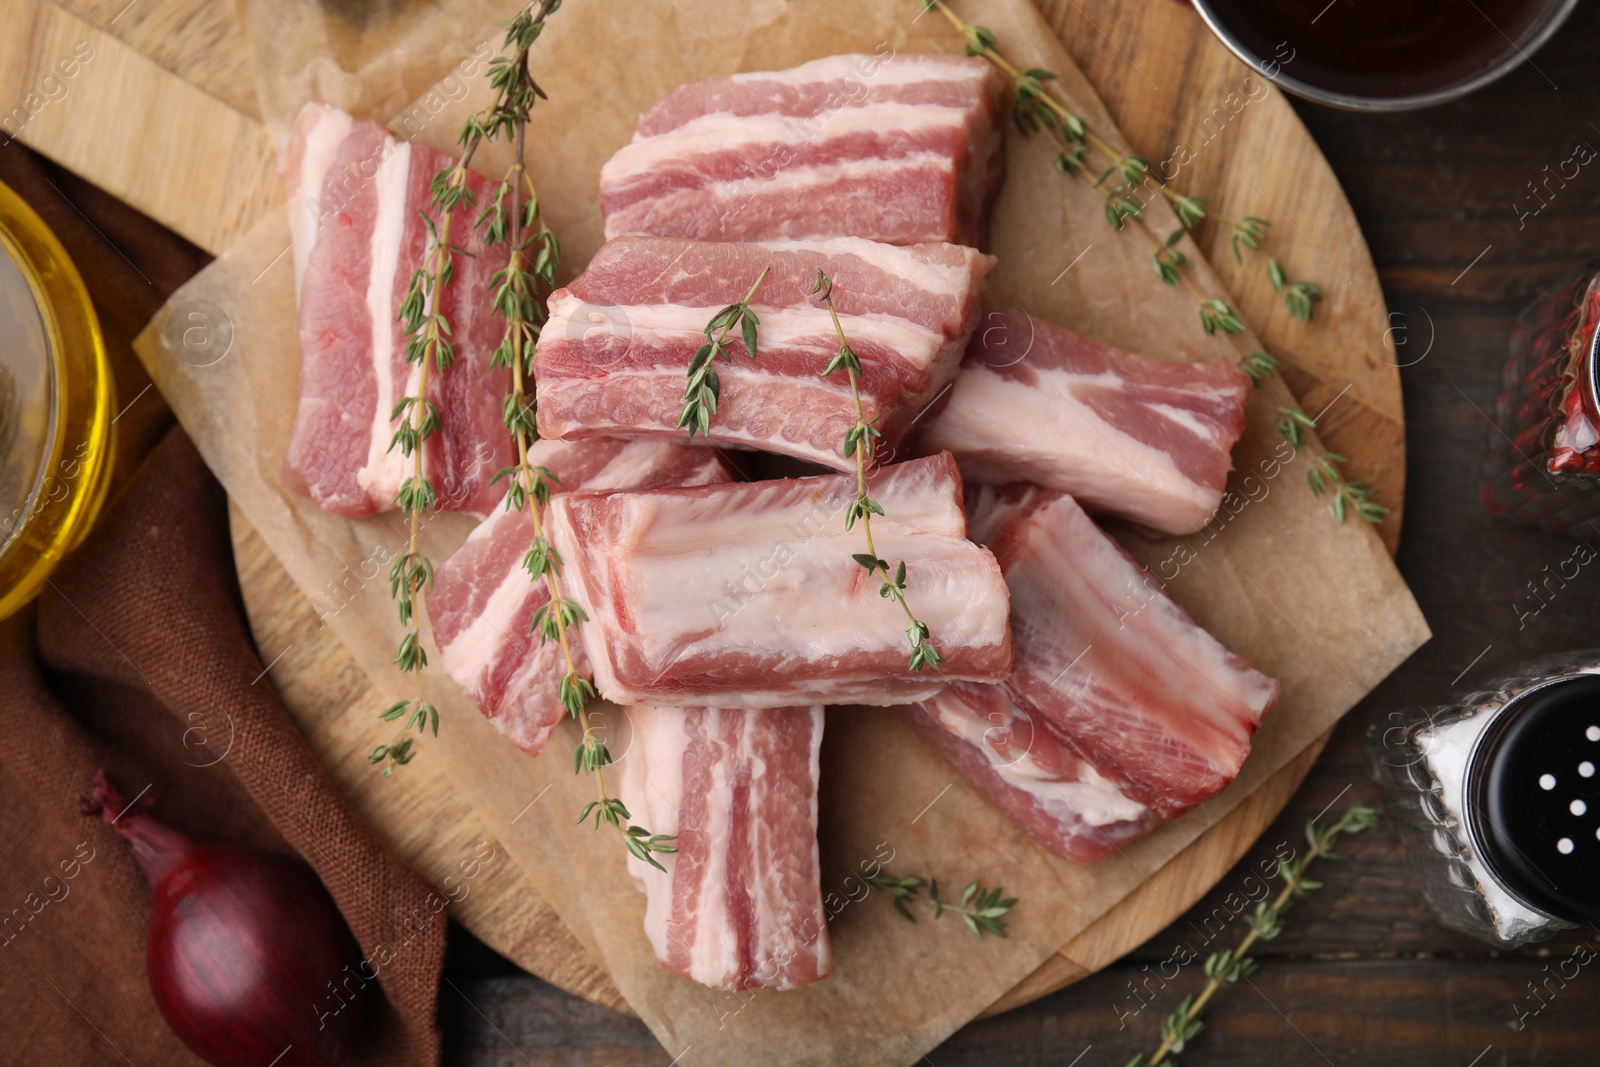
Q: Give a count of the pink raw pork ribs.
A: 8